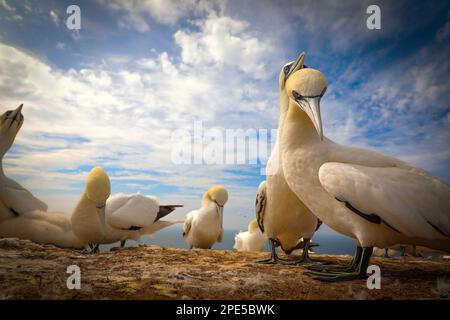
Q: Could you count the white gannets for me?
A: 6